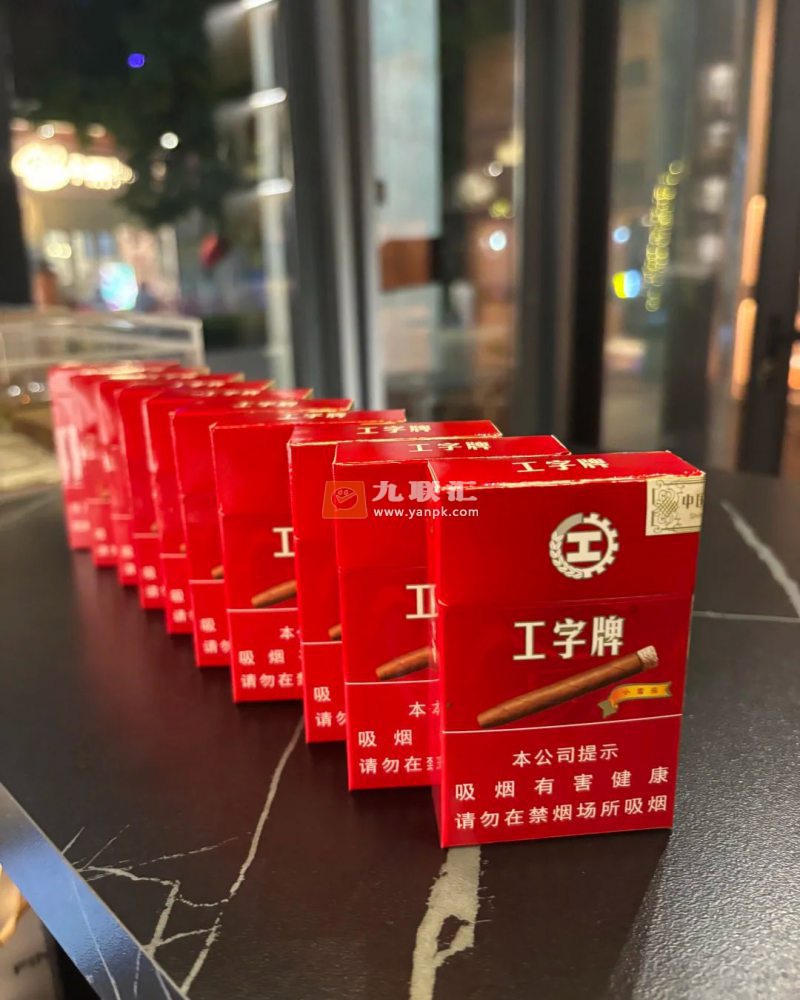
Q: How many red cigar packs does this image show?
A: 10